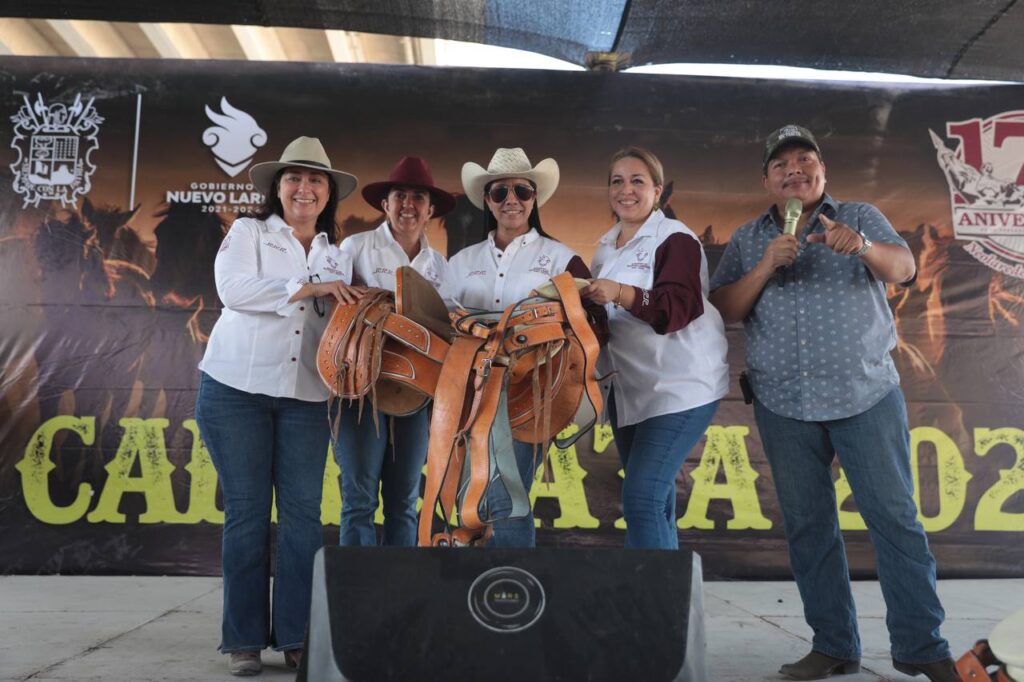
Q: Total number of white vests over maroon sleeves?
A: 2